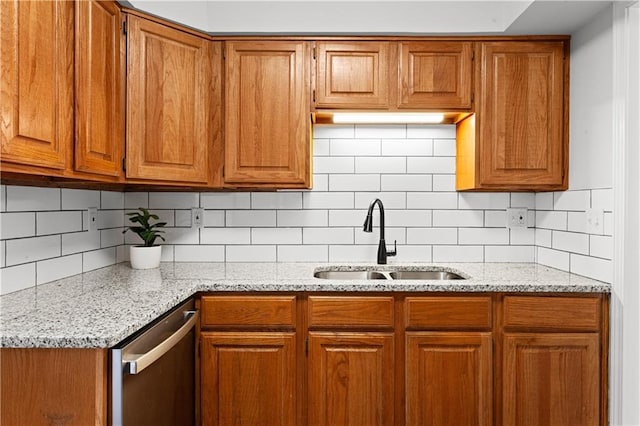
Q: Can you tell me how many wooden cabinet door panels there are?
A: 11